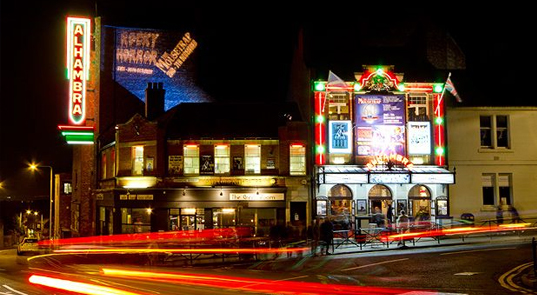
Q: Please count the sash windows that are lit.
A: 5